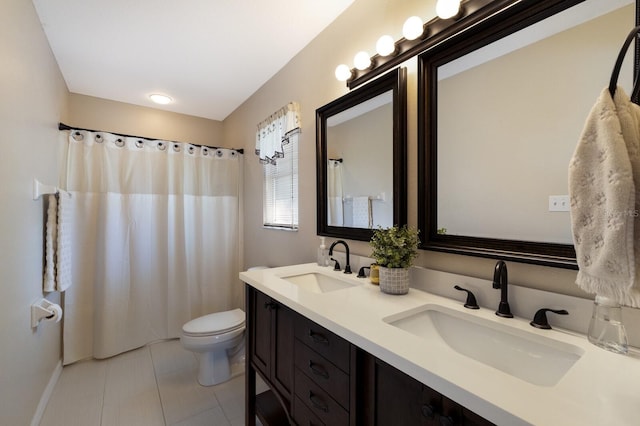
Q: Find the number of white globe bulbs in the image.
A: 5